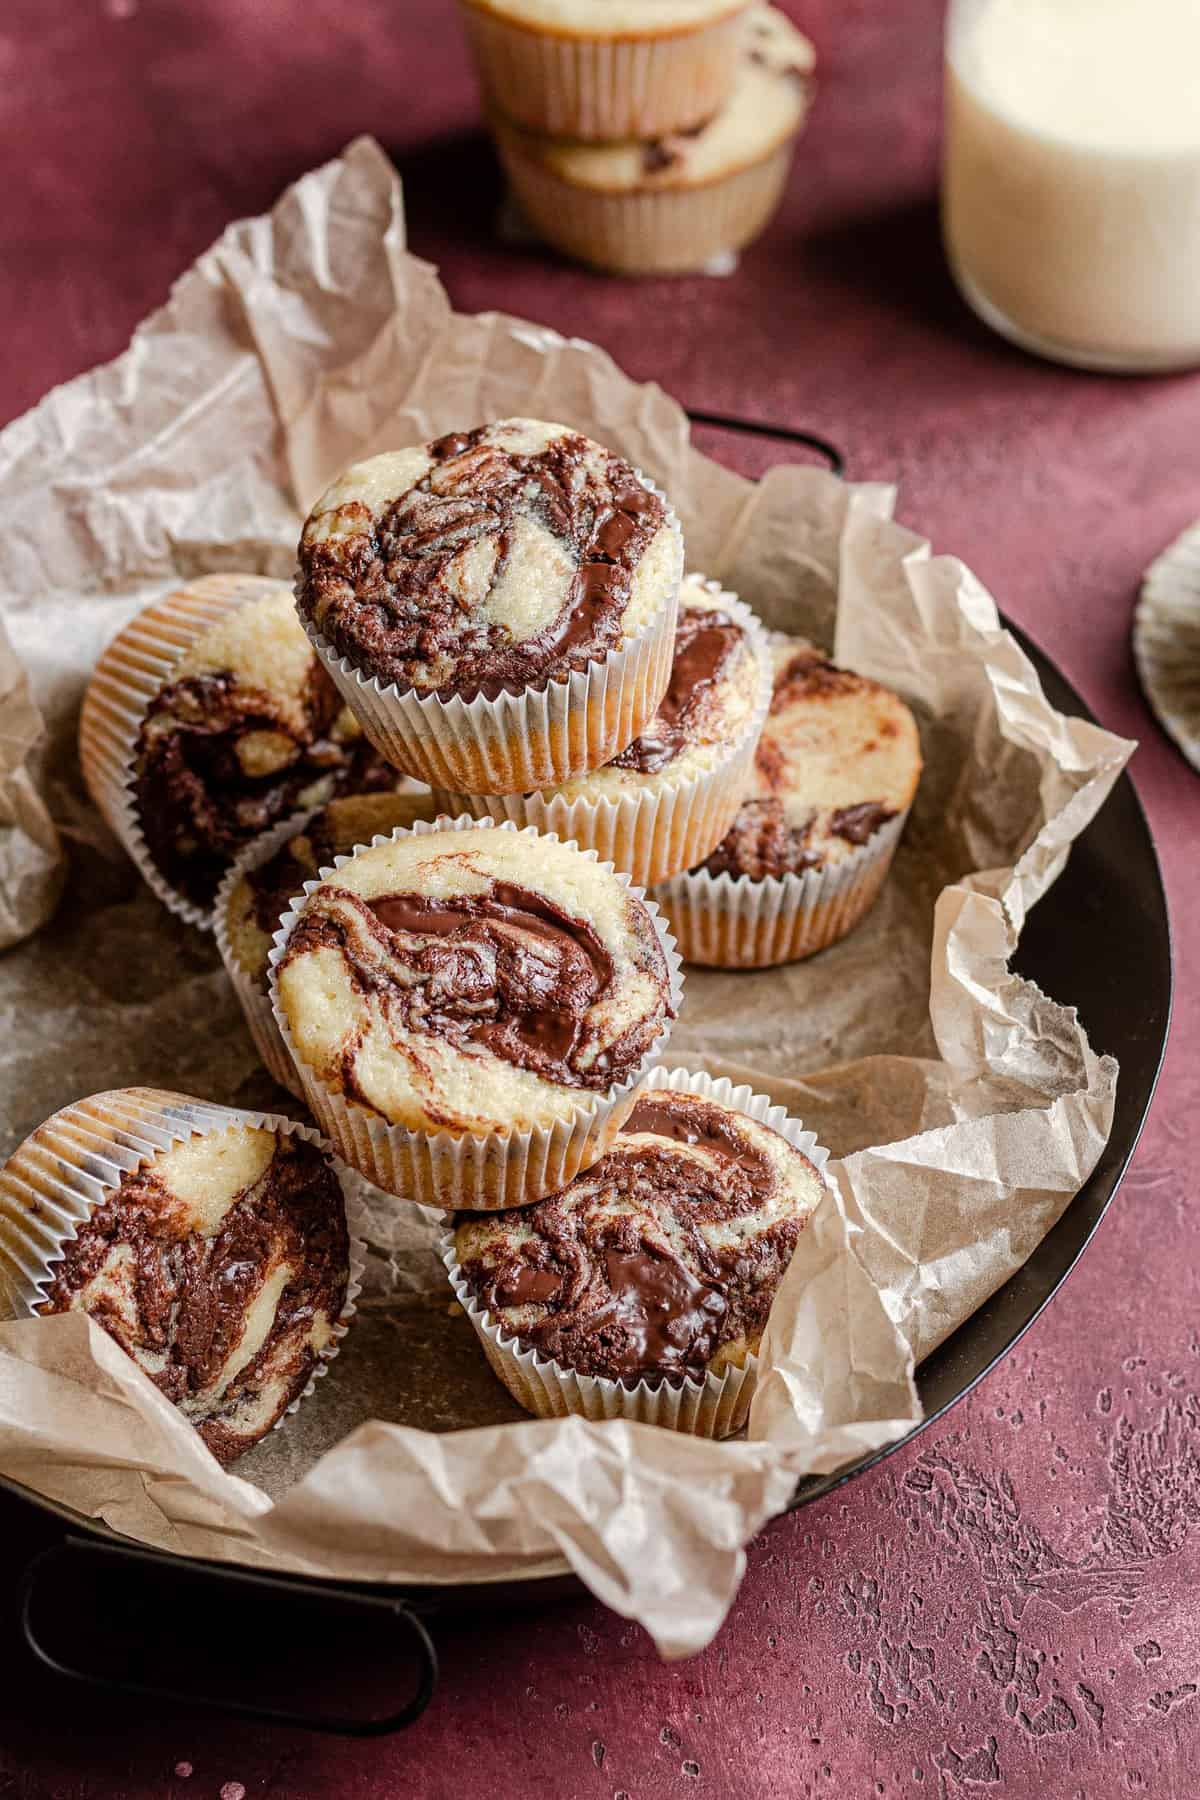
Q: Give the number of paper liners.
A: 11